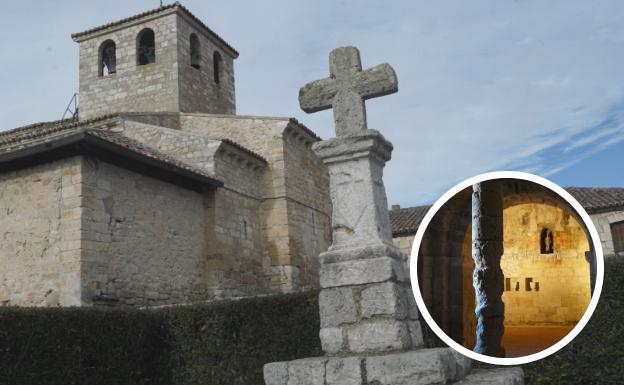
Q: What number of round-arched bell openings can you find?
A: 4